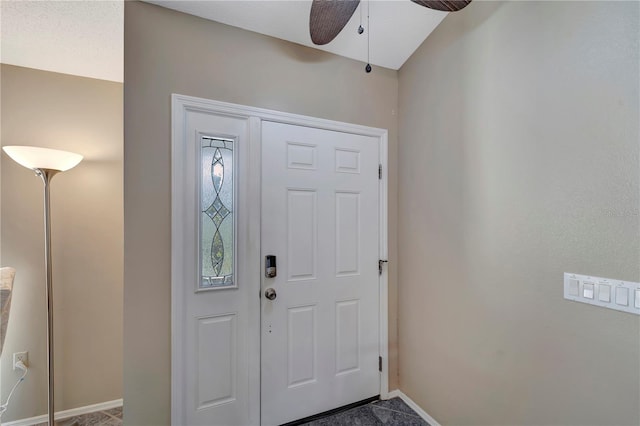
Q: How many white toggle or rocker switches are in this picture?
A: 5